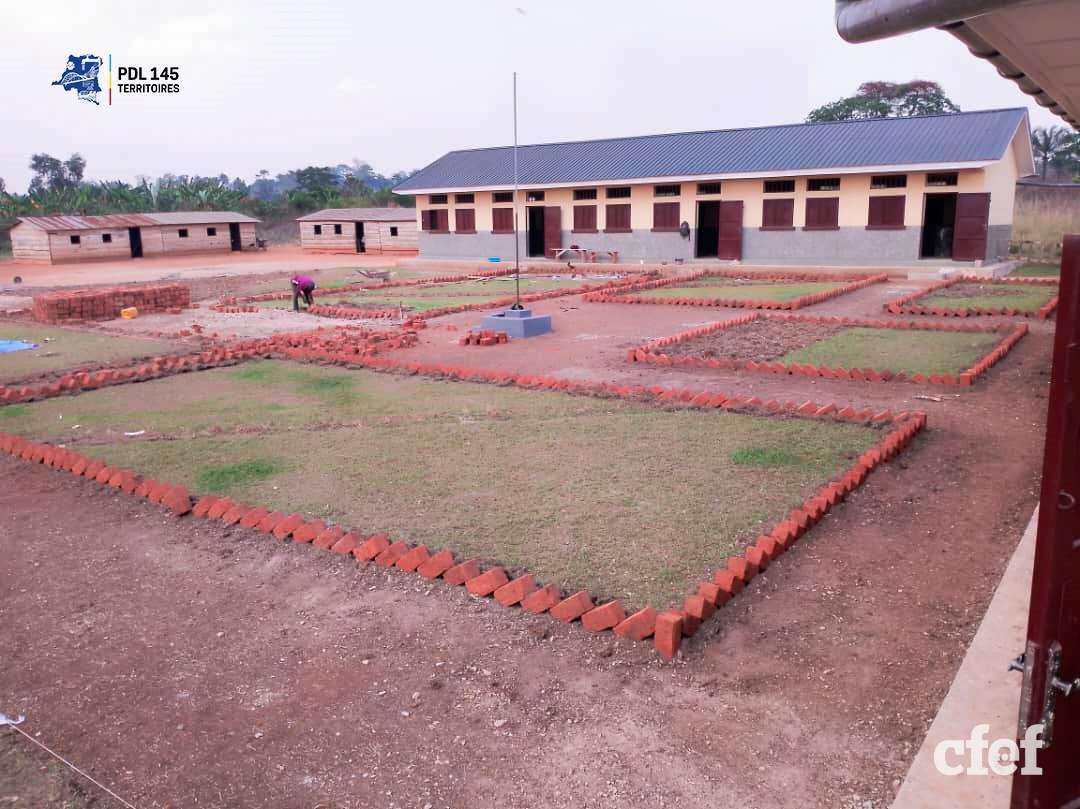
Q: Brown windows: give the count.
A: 9